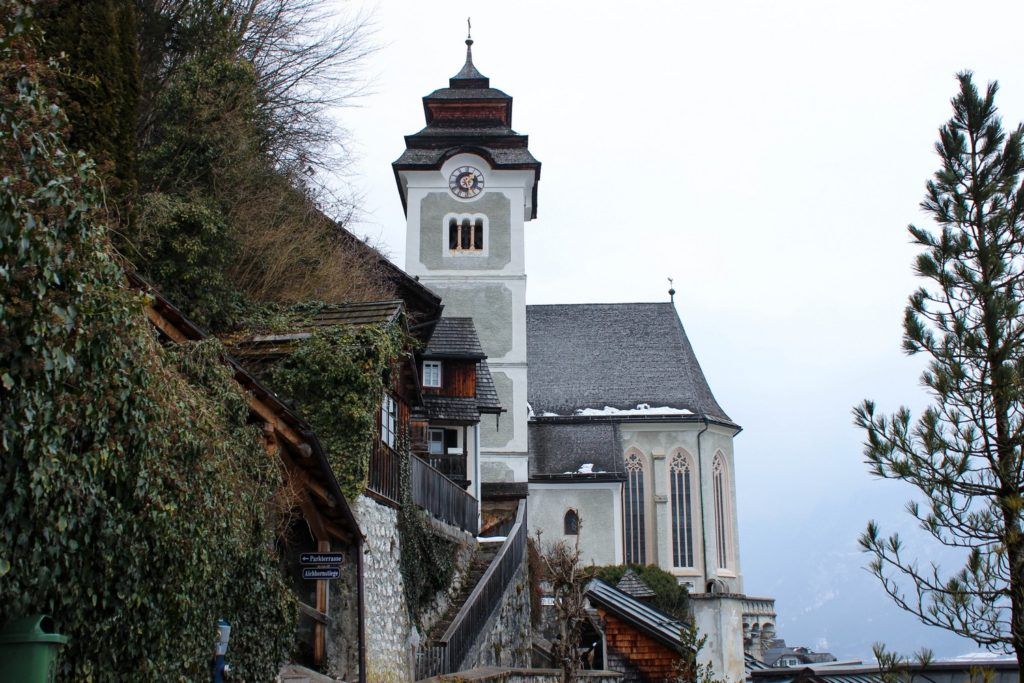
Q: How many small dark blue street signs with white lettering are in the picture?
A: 2